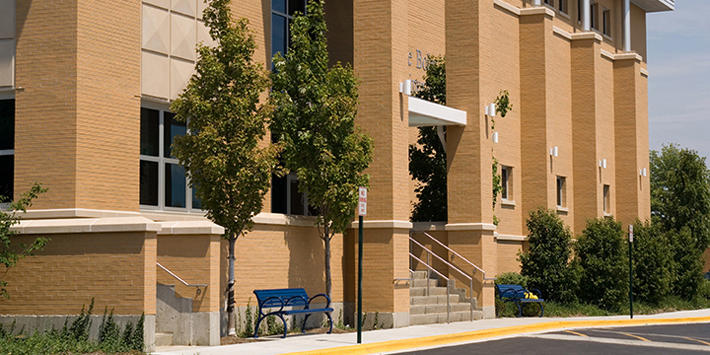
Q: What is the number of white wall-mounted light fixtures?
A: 6